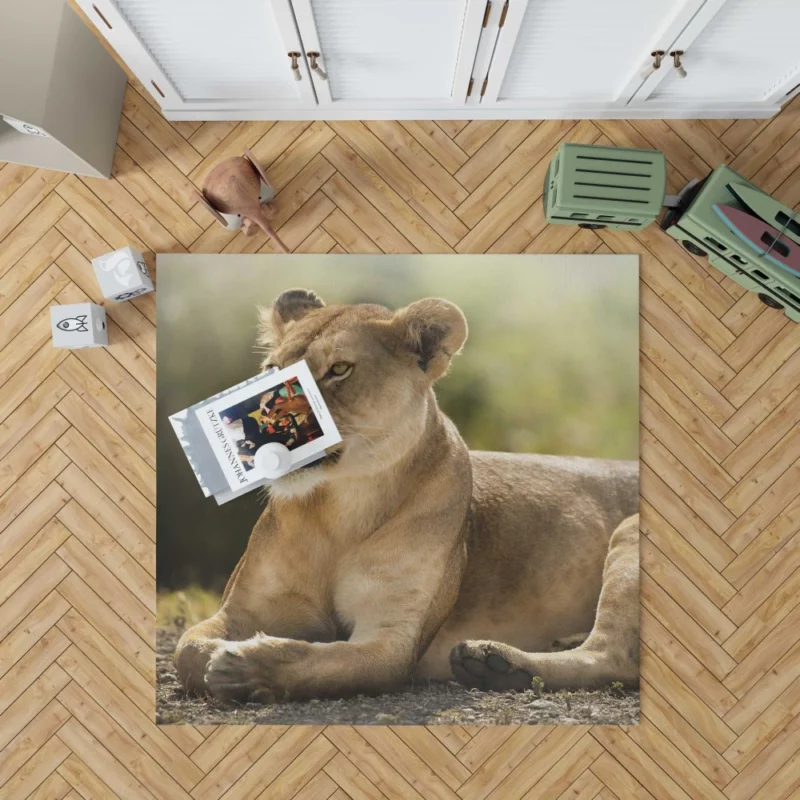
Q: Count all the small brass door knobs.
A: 4